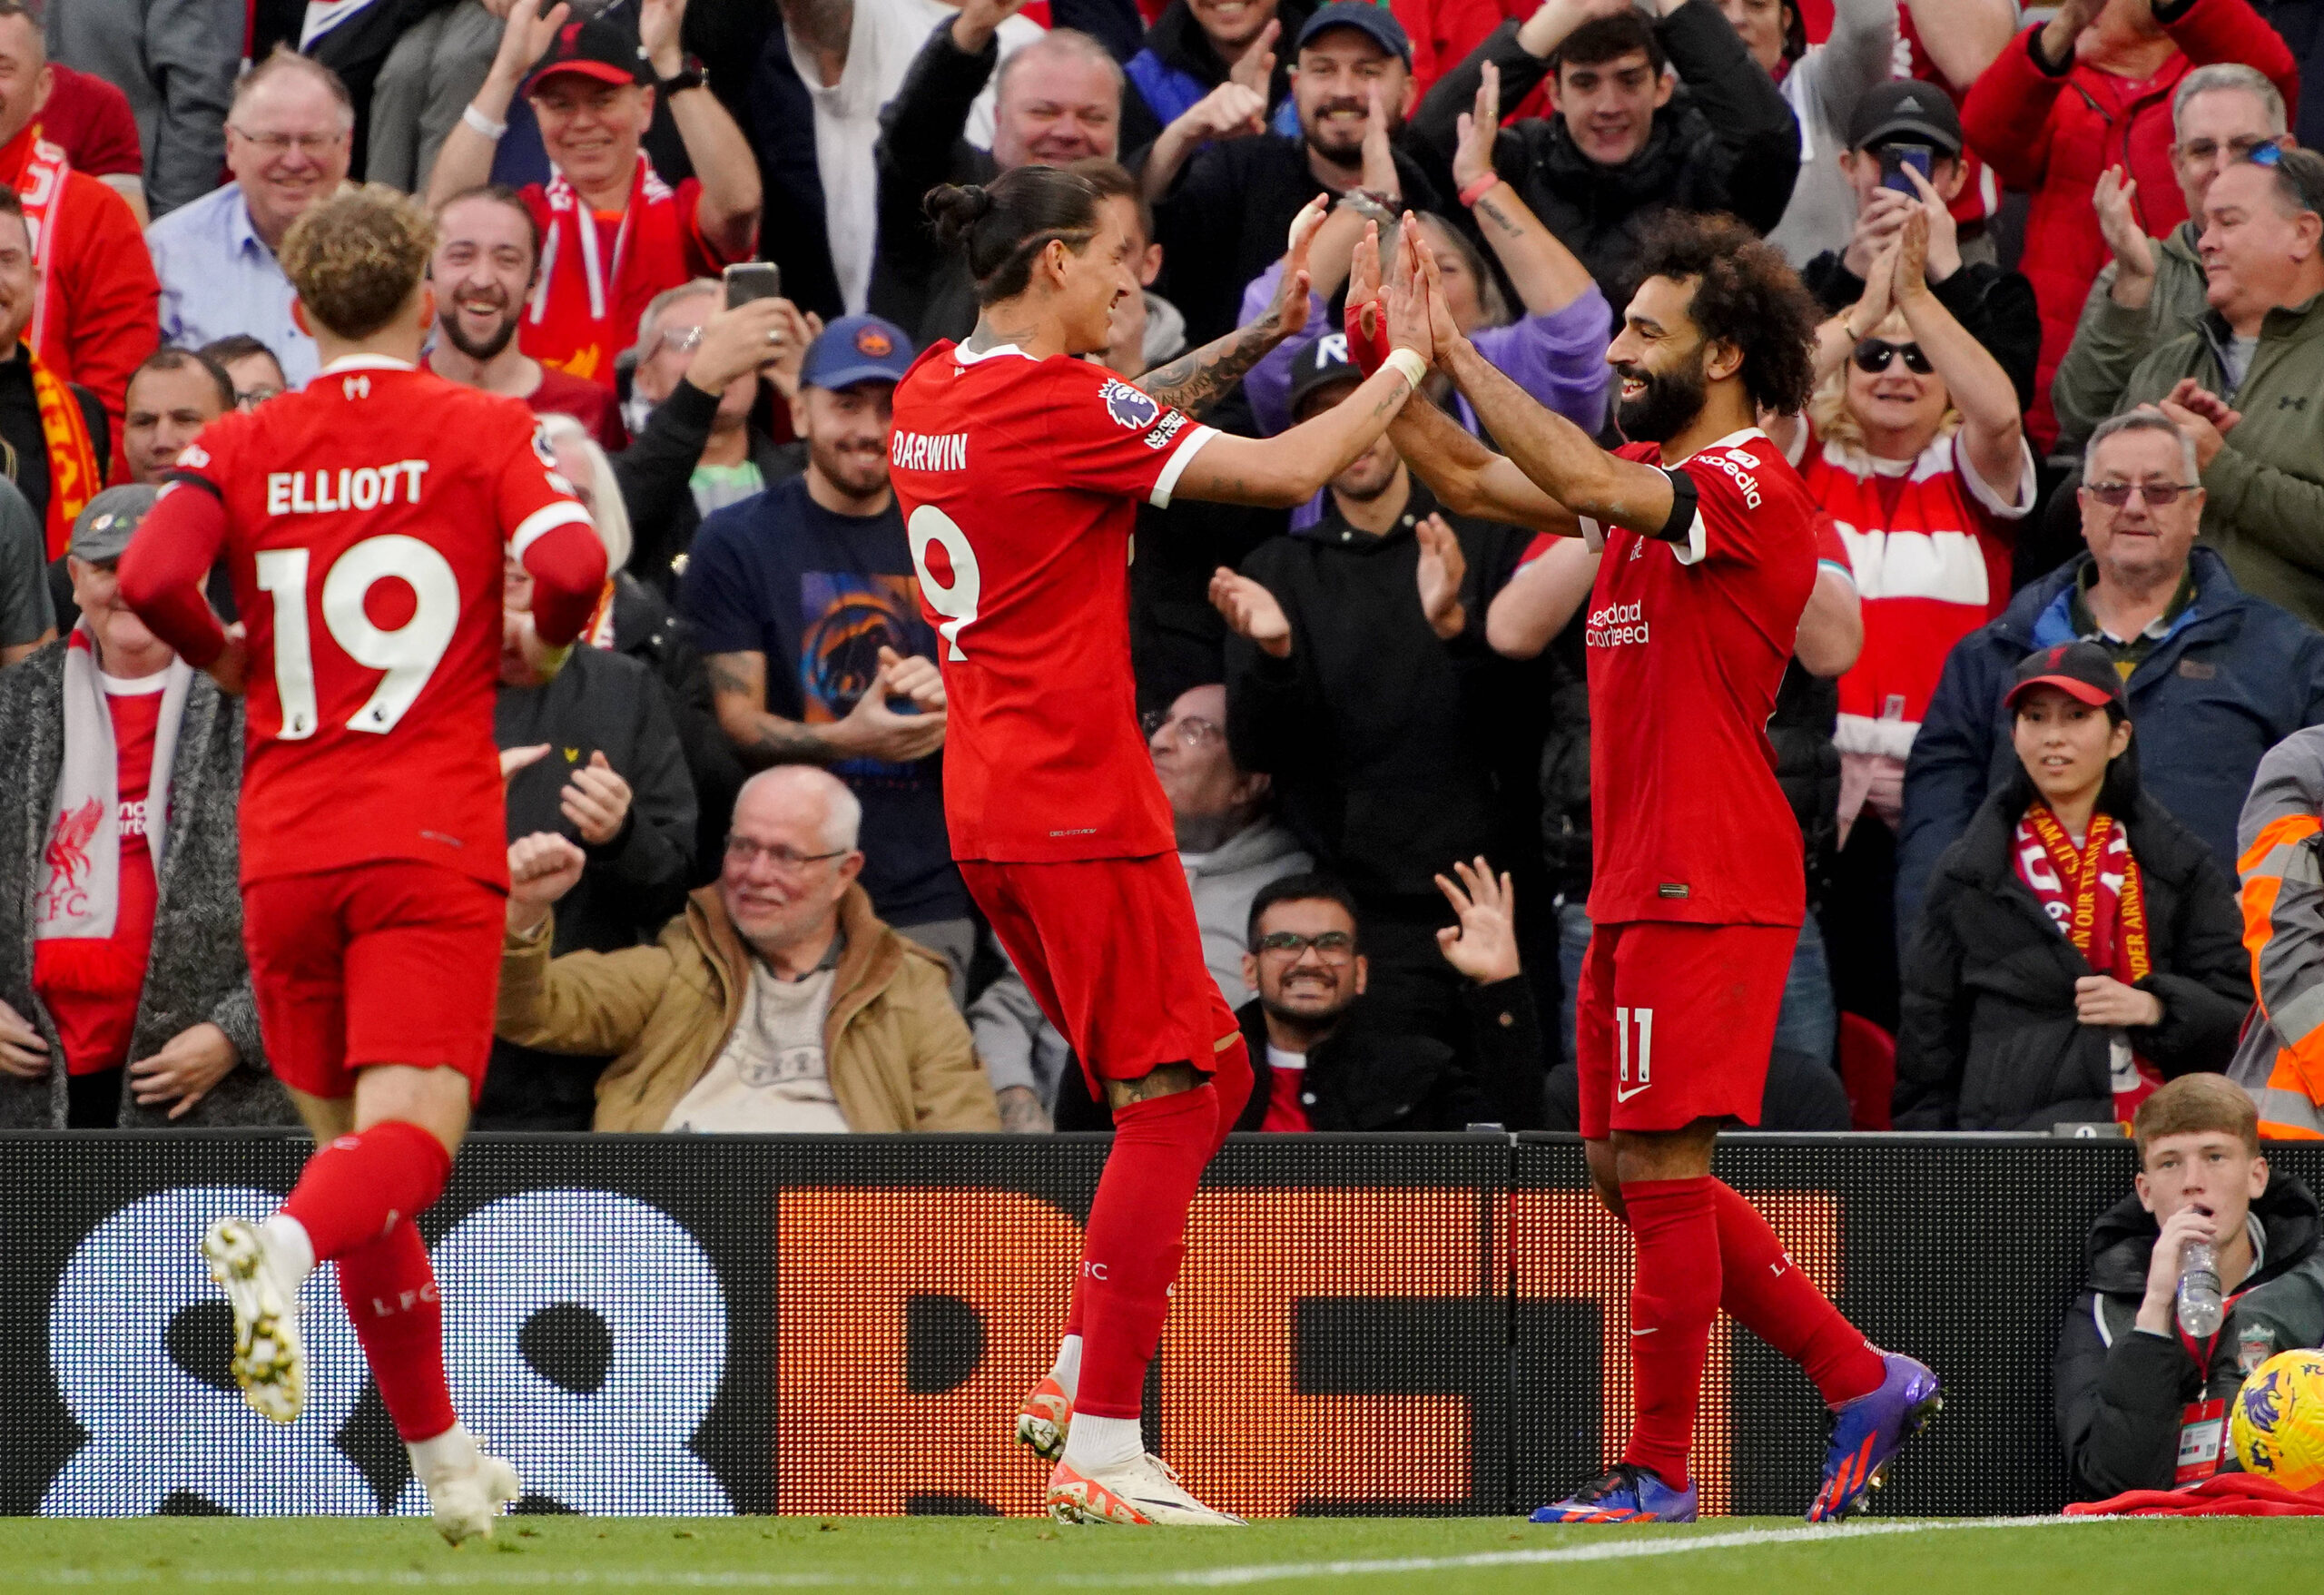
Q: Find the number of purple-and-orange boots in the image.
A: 2